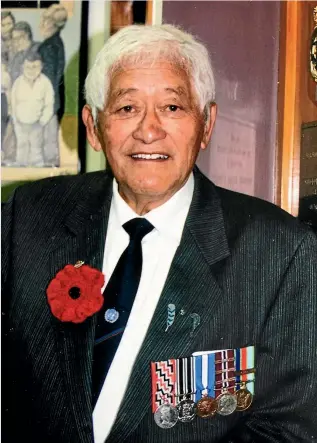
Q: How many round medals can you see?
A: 5